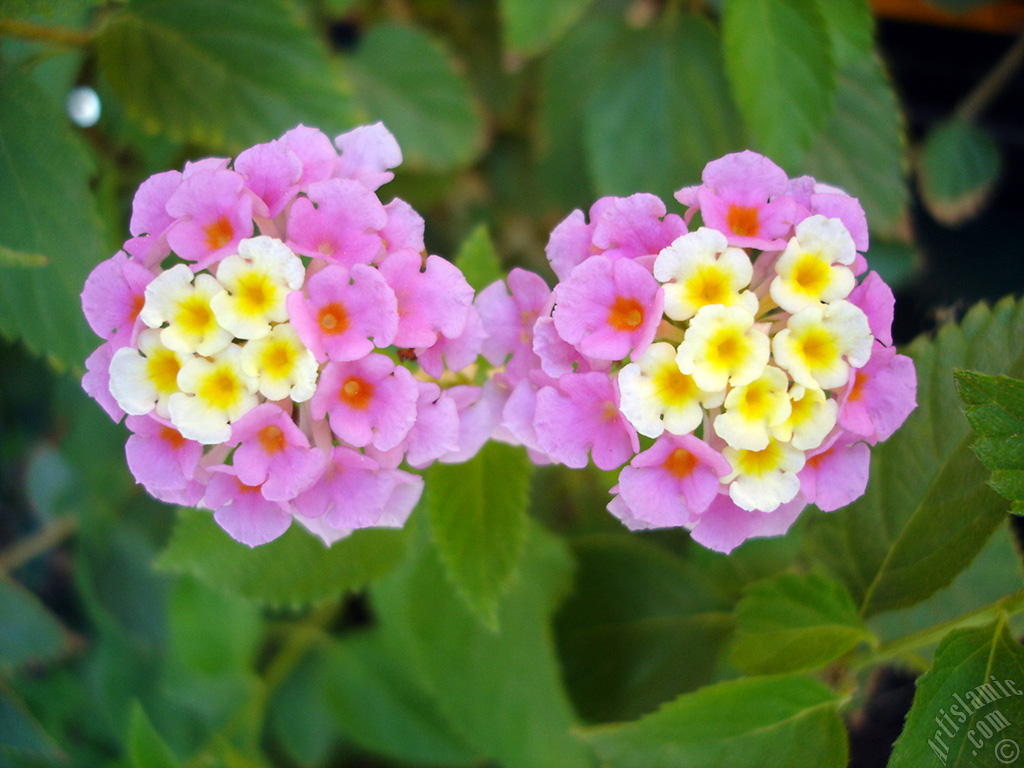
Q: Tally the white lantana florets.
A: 13